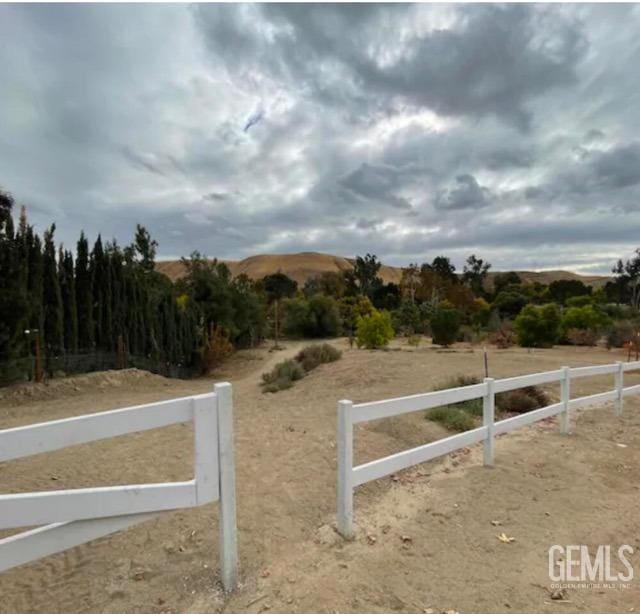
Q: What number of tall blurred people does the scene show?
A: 0